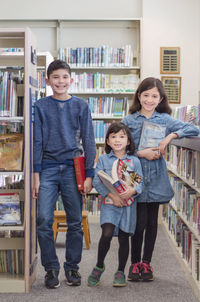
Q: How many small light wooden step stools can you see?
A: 1